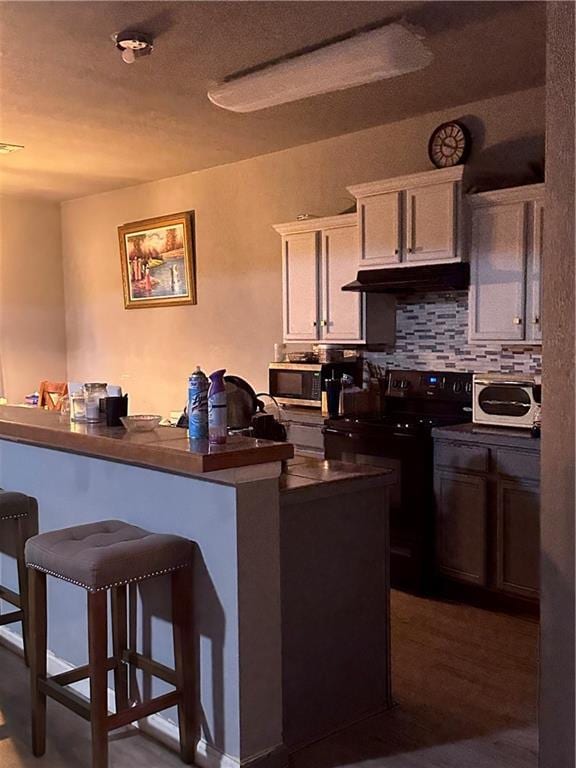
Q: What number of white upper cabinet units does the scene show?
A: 3